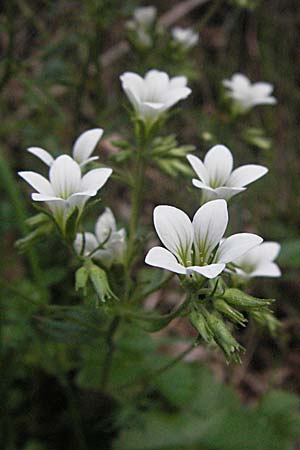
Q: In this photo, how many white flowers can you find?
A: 10